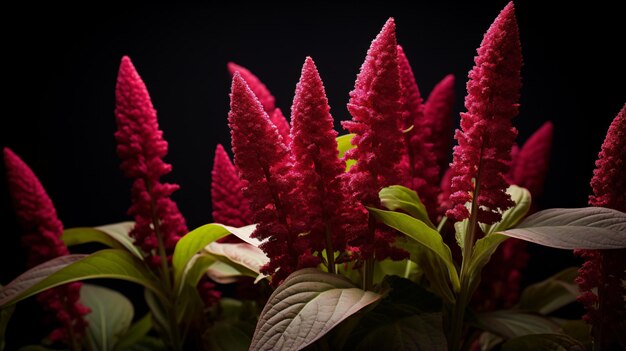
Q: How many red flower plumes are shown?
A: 13